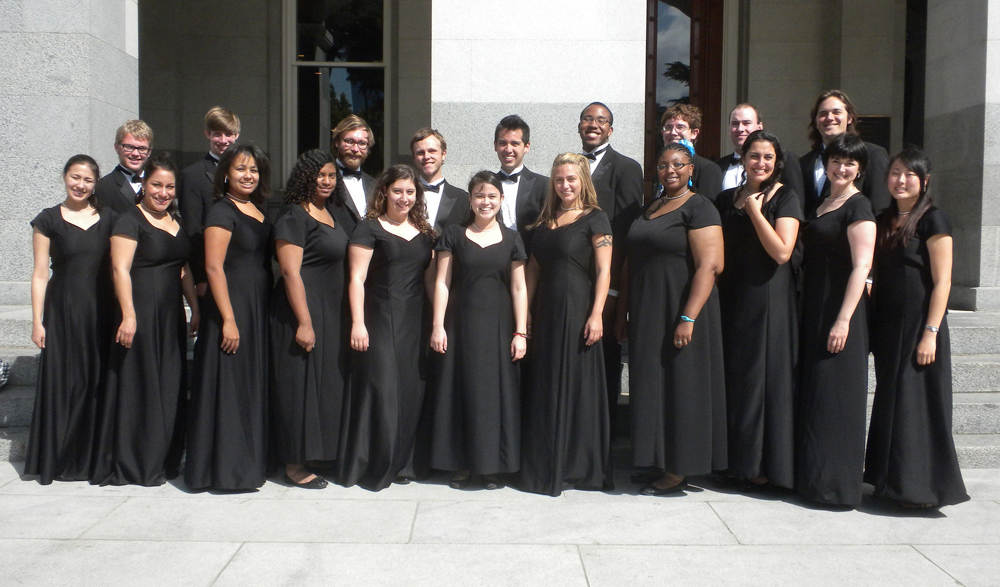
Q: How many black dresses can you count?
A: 11